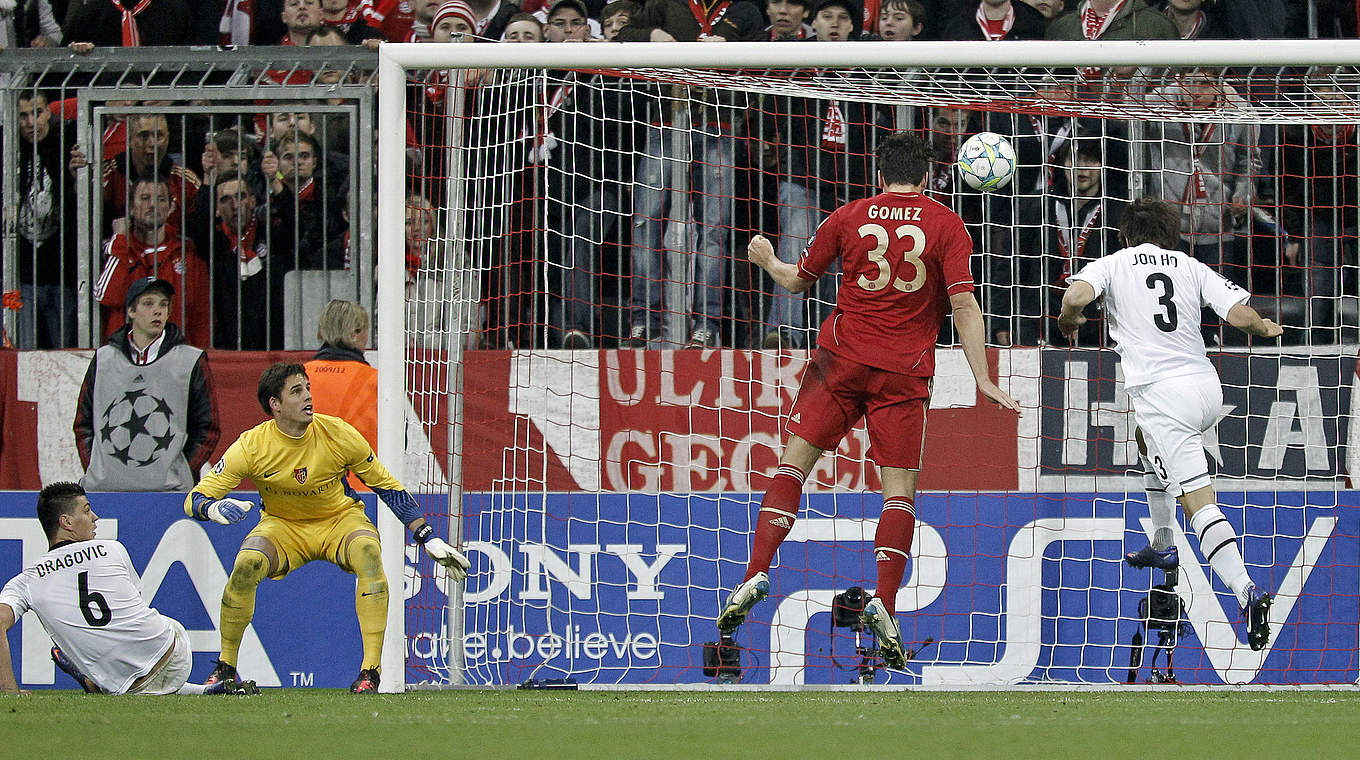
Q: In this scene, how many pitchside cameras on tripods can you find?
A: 3